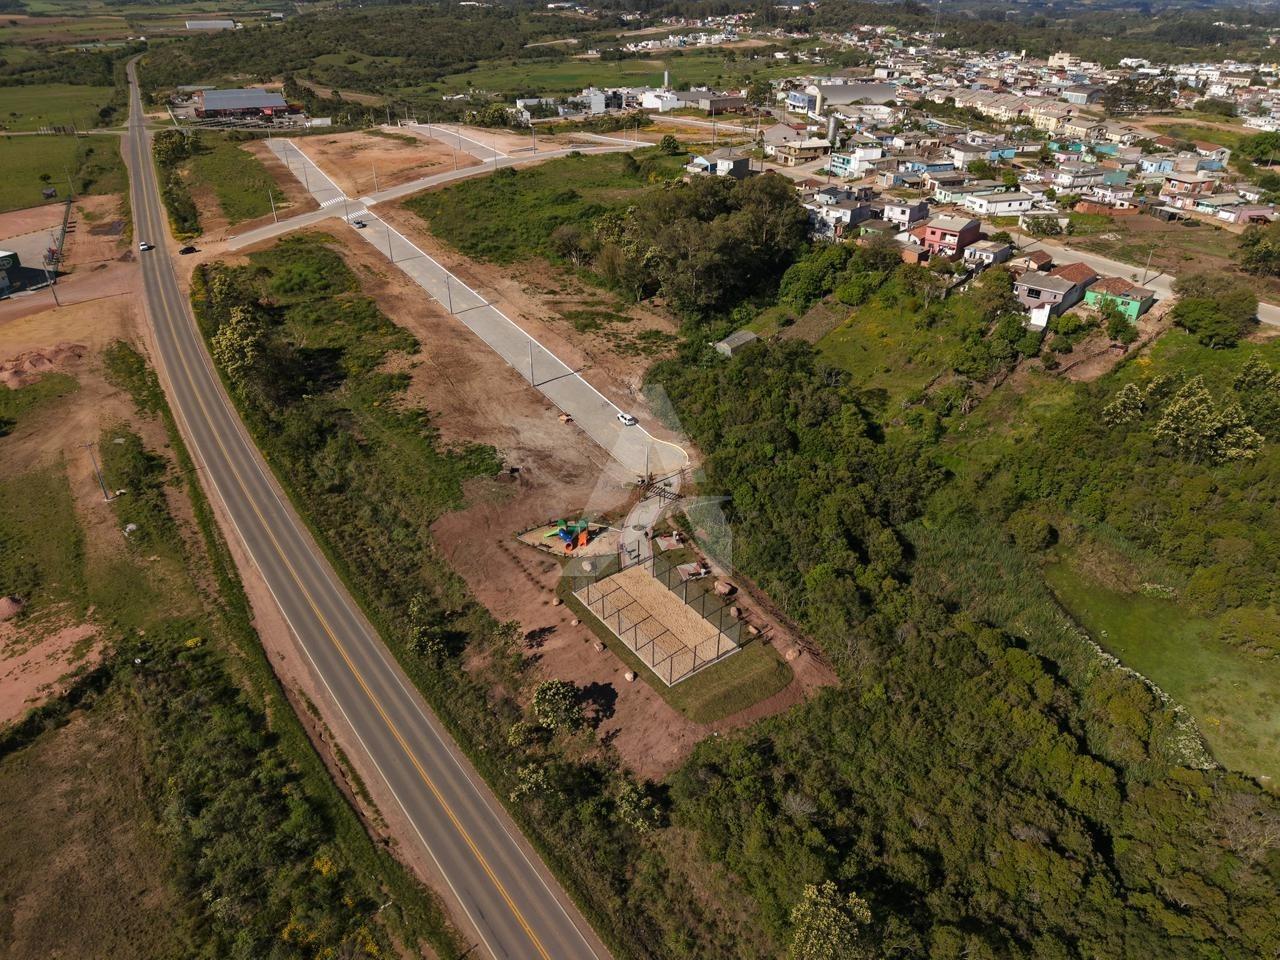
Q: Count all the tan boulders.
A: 9